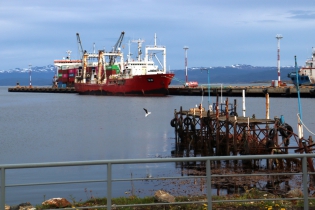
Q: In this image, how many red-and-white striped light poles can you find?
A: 3